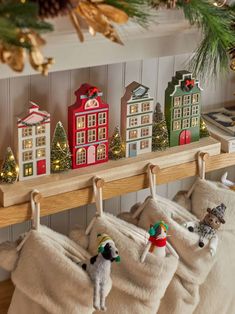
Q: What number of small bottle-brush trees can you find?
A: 5